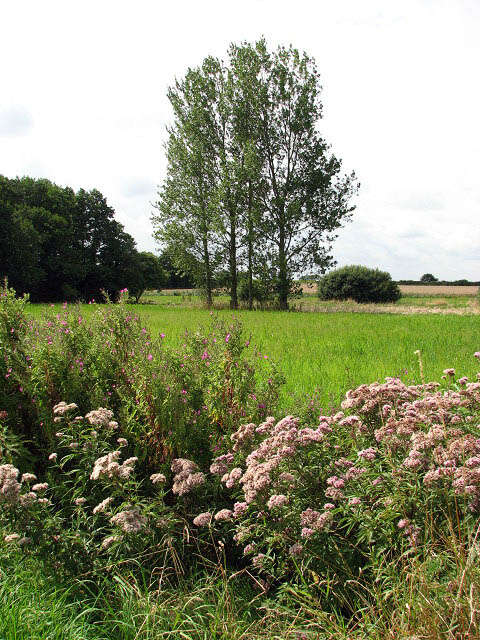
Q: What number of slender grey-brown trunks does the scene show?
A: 4